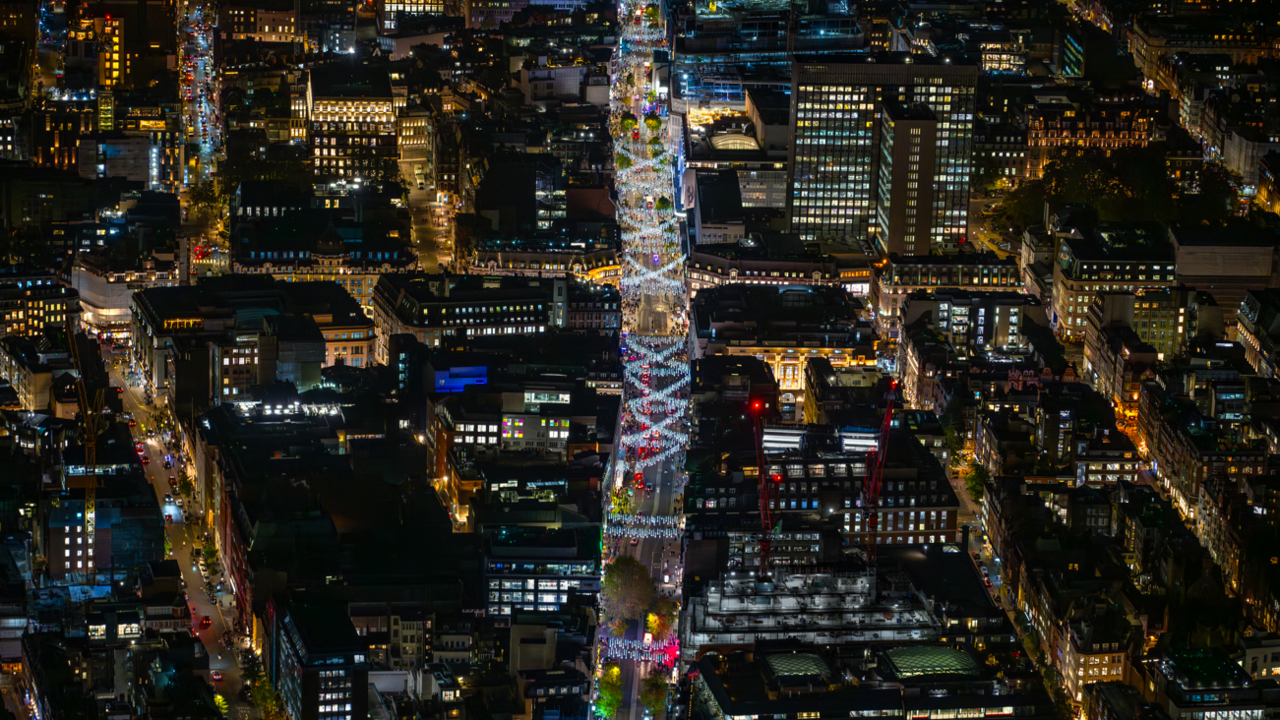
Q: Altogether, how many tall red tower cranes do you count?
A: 2